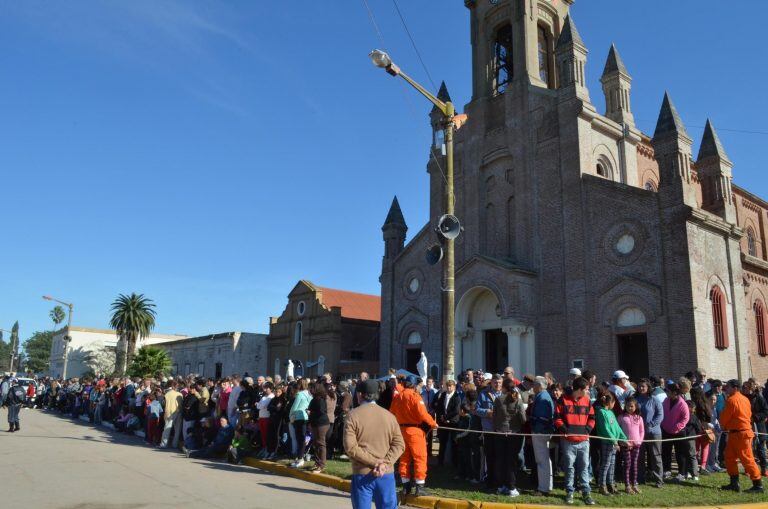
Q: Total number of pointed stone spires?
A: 6